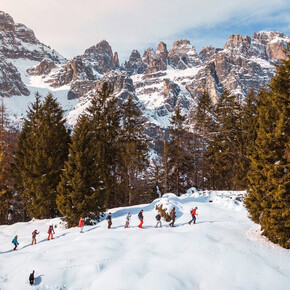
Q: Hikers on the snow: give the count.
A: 10